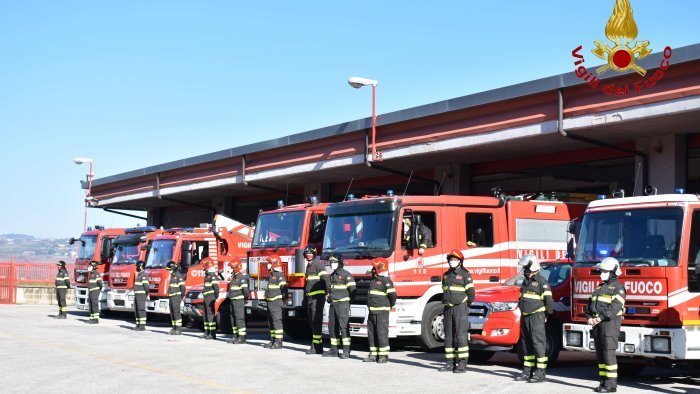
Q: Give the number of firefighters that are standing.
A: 13